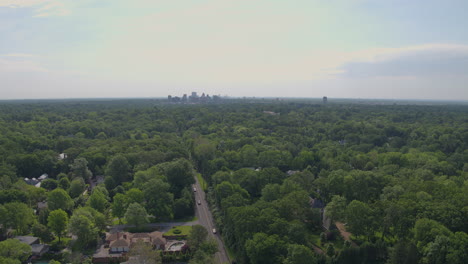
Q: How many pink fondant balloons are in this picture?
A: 0